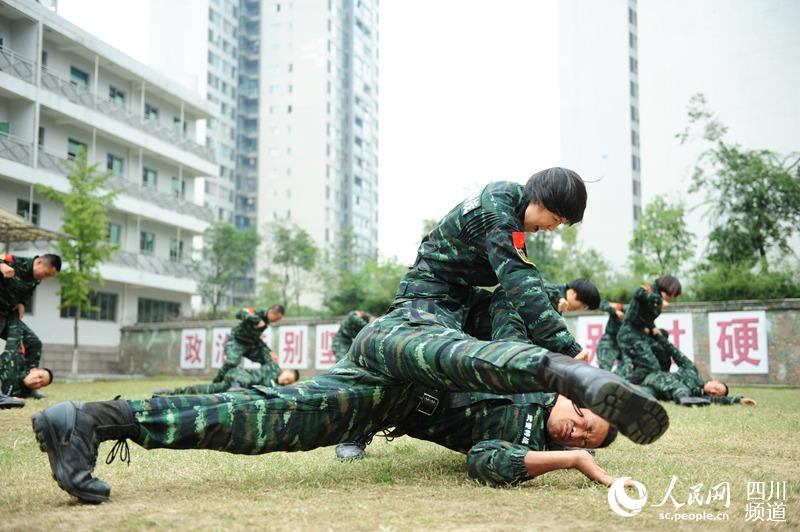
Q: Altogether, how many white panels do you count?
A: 8